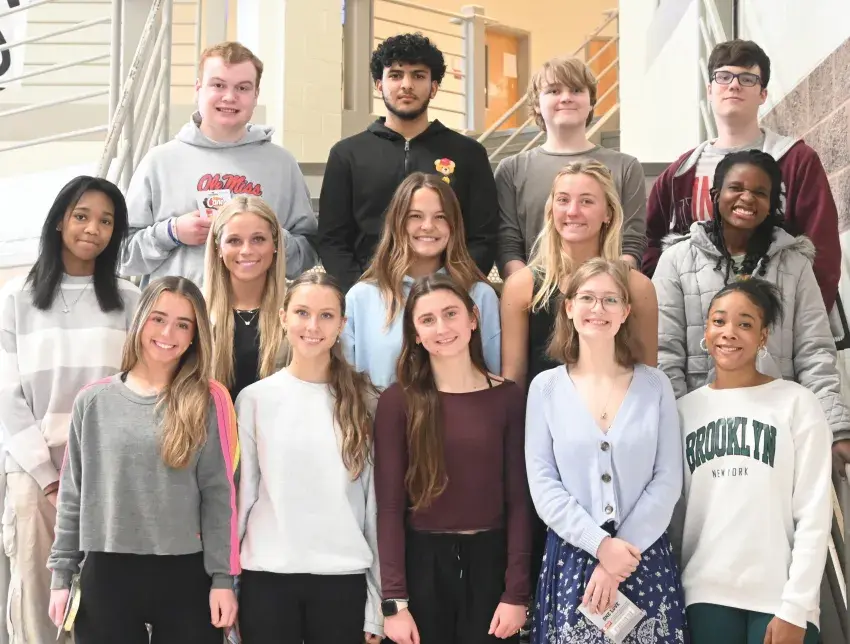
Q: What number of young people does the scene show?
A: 14